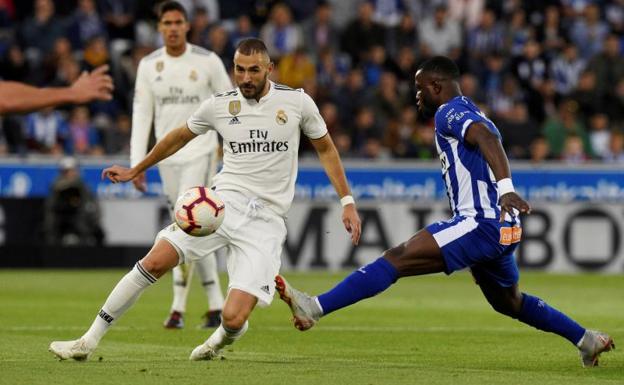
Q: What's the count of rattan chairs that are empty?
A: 0